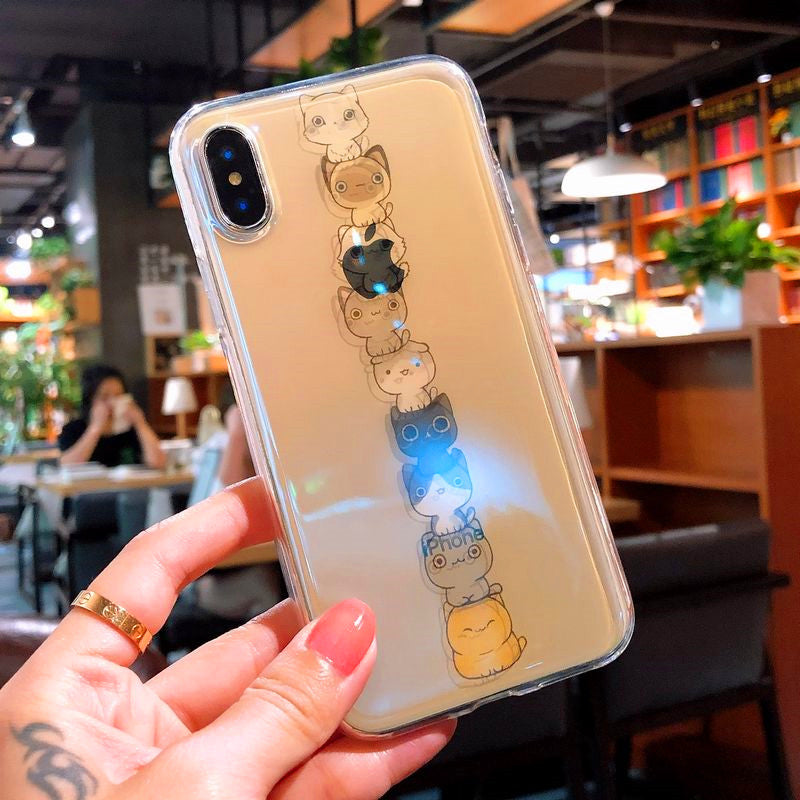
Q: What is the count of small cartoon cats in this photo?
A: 9